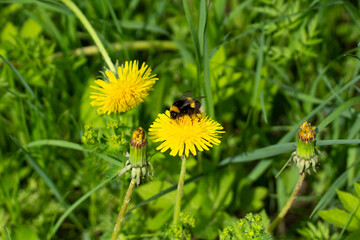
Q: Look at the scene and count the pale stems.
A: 4